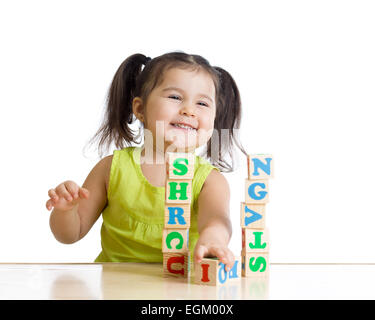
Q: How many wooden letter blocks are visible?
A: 12